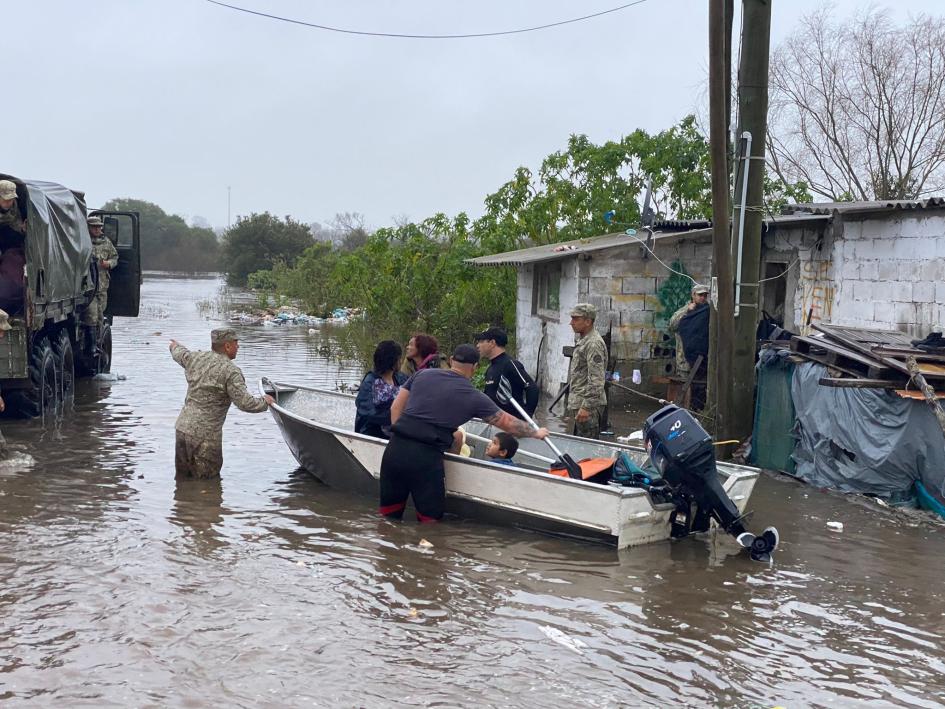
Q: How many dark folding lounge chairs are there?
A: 0